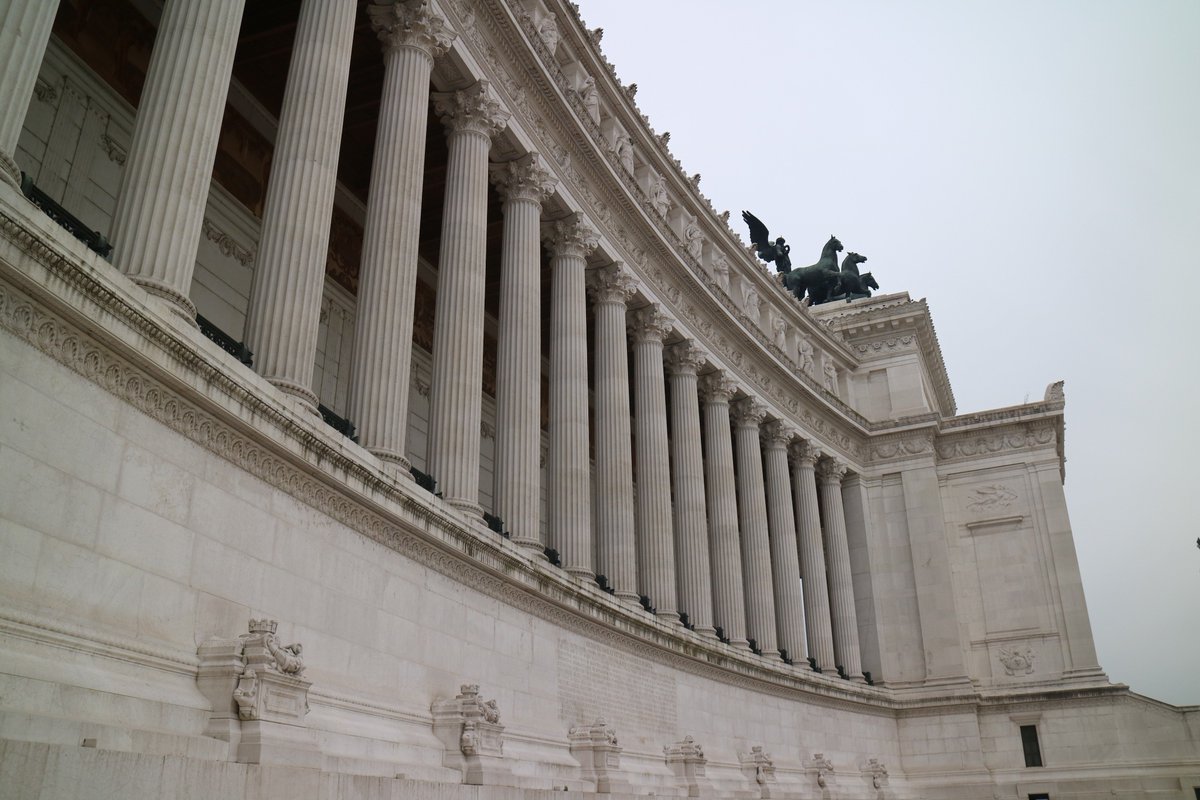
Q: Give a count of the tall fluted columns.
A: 15